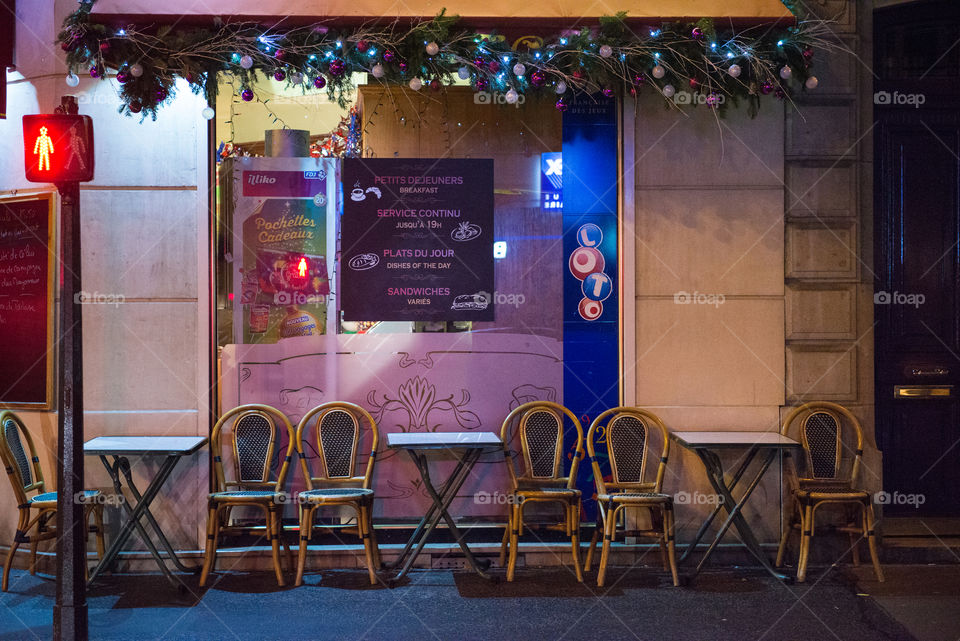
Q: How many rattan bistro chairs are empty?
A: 6